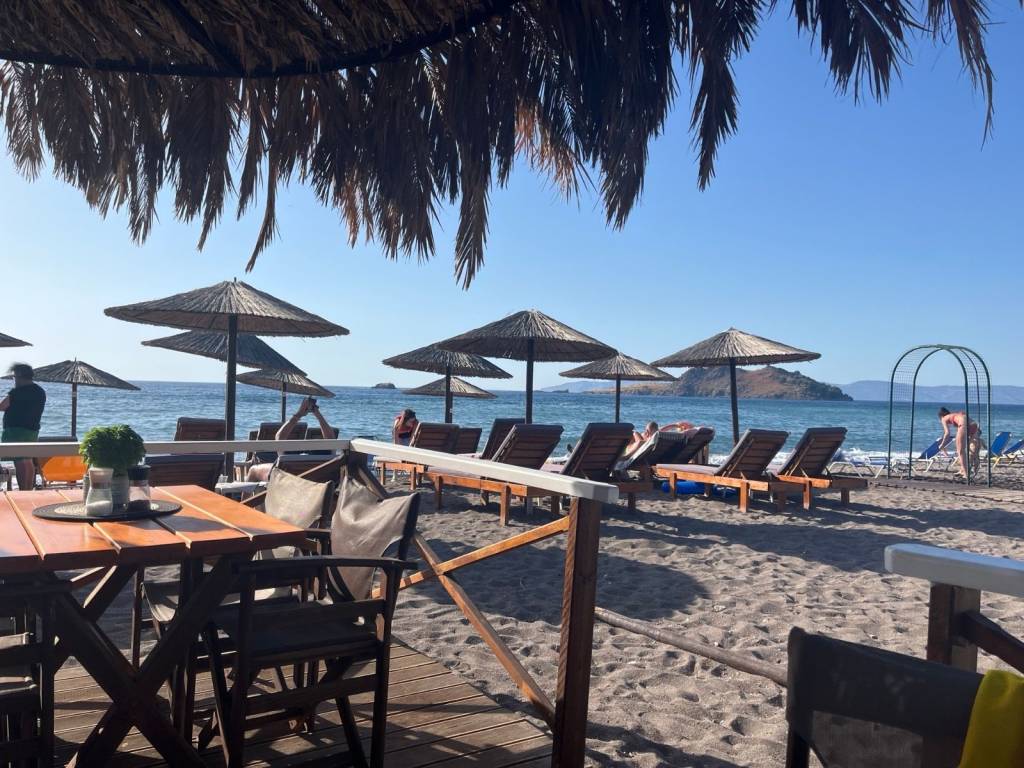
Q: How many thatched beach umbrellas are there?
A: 10